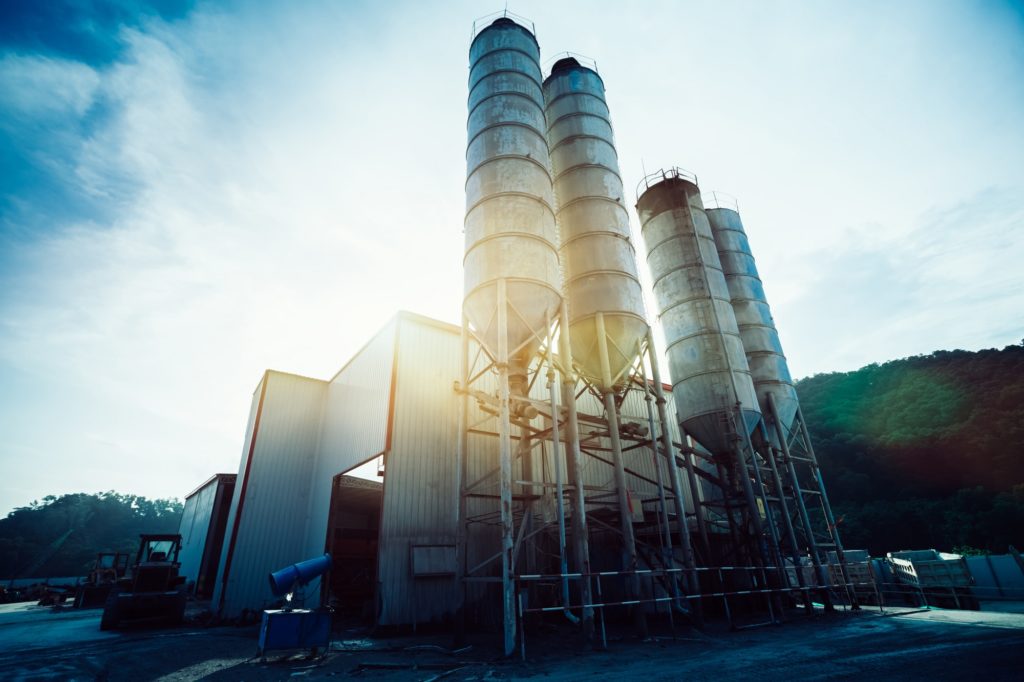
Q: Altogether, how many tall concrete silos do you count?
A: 4